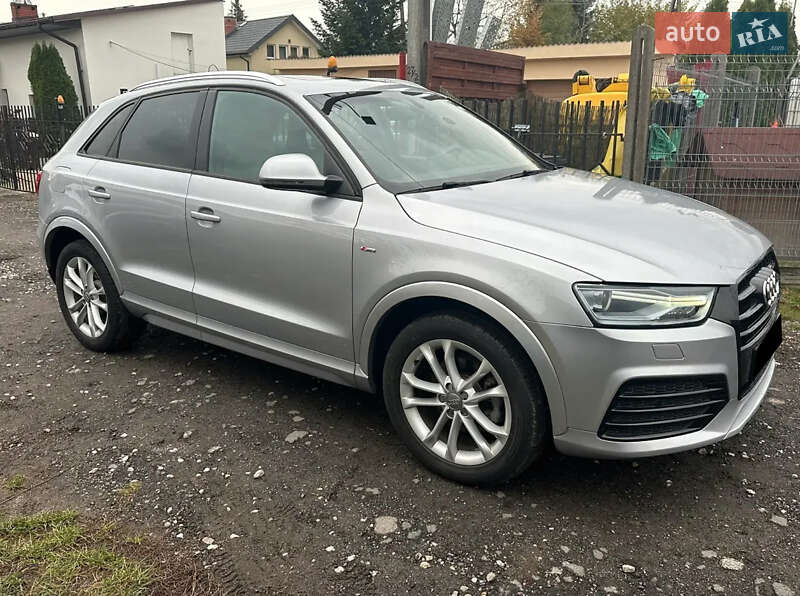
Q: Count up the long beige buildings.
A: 1